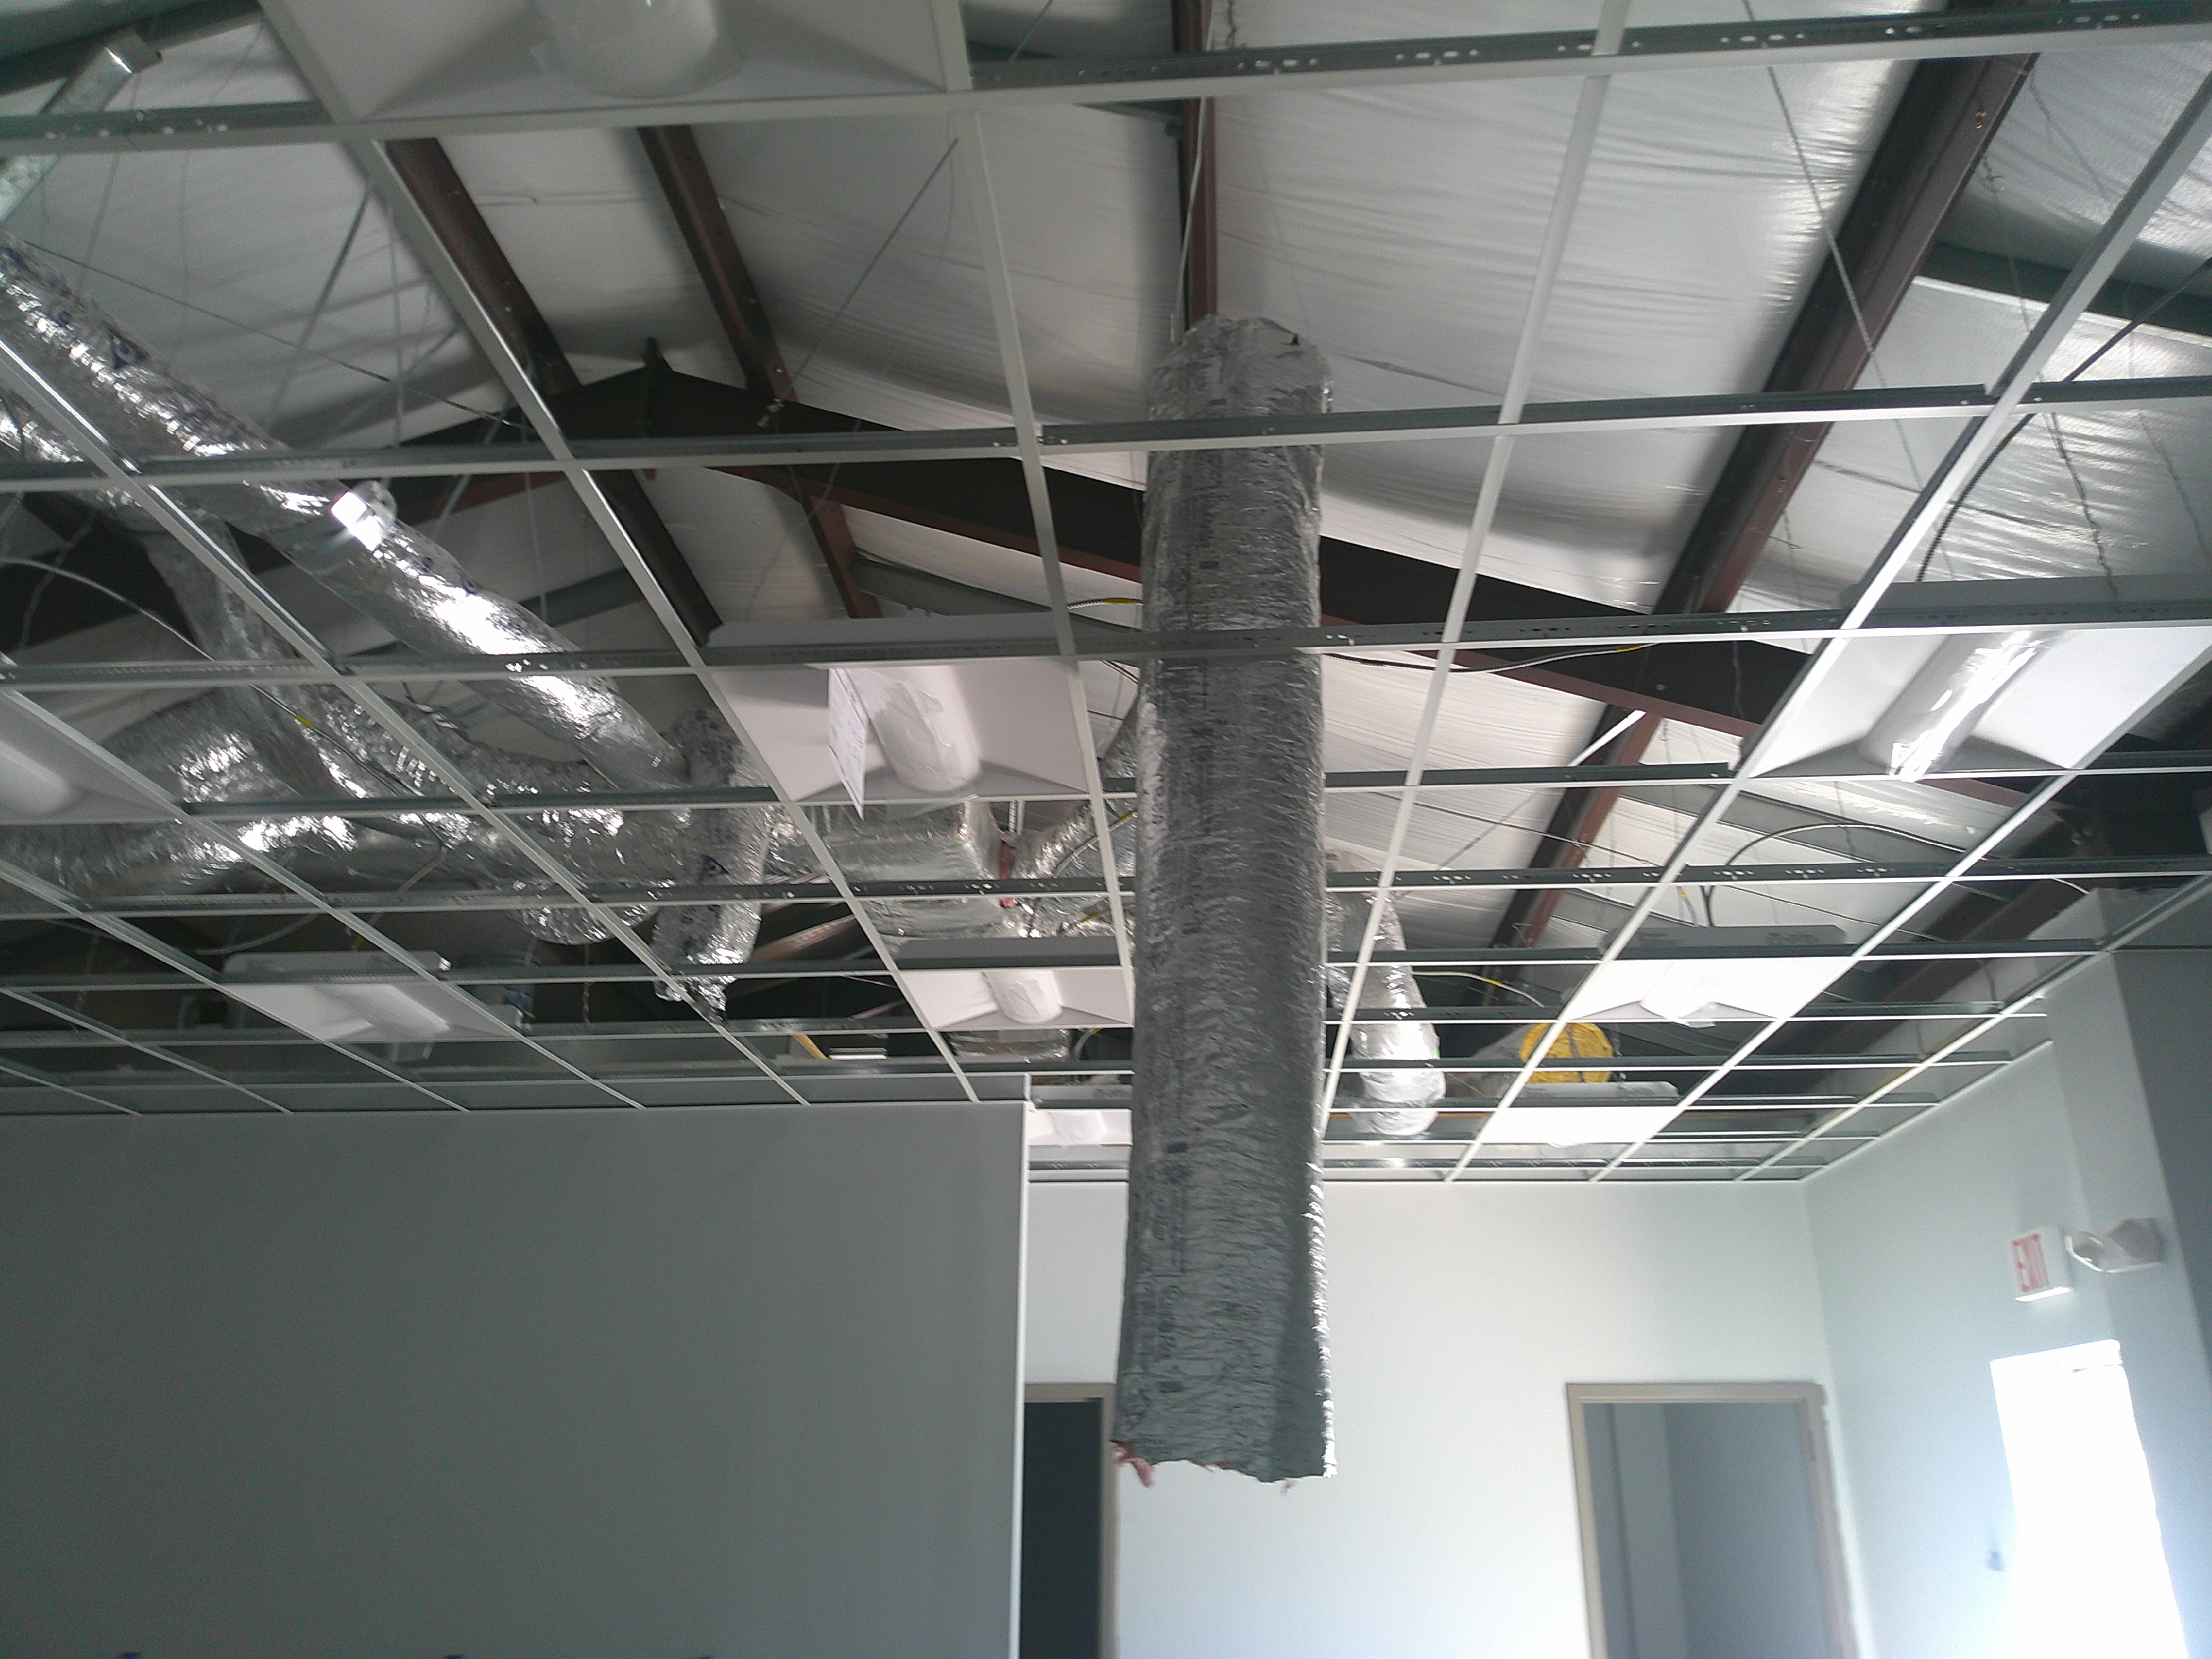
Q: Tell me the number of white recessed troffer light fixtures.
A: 9